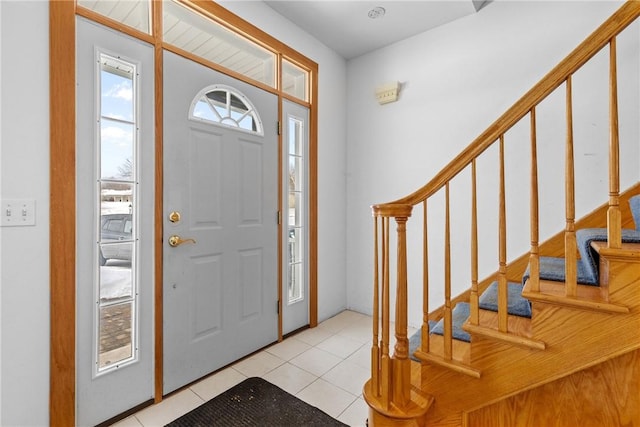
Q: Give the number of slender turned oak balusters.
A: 10